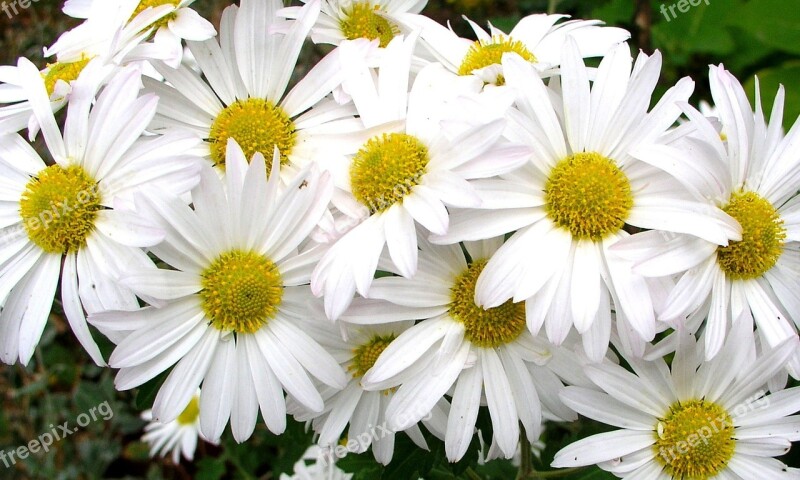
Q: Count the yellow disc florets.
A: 14